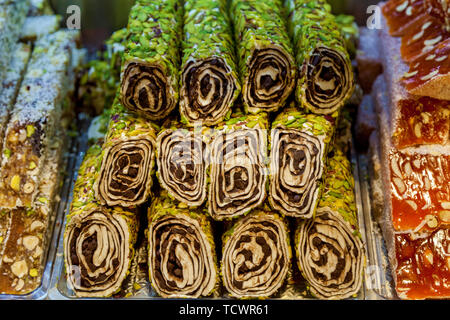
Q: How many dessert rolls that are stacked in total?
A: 12